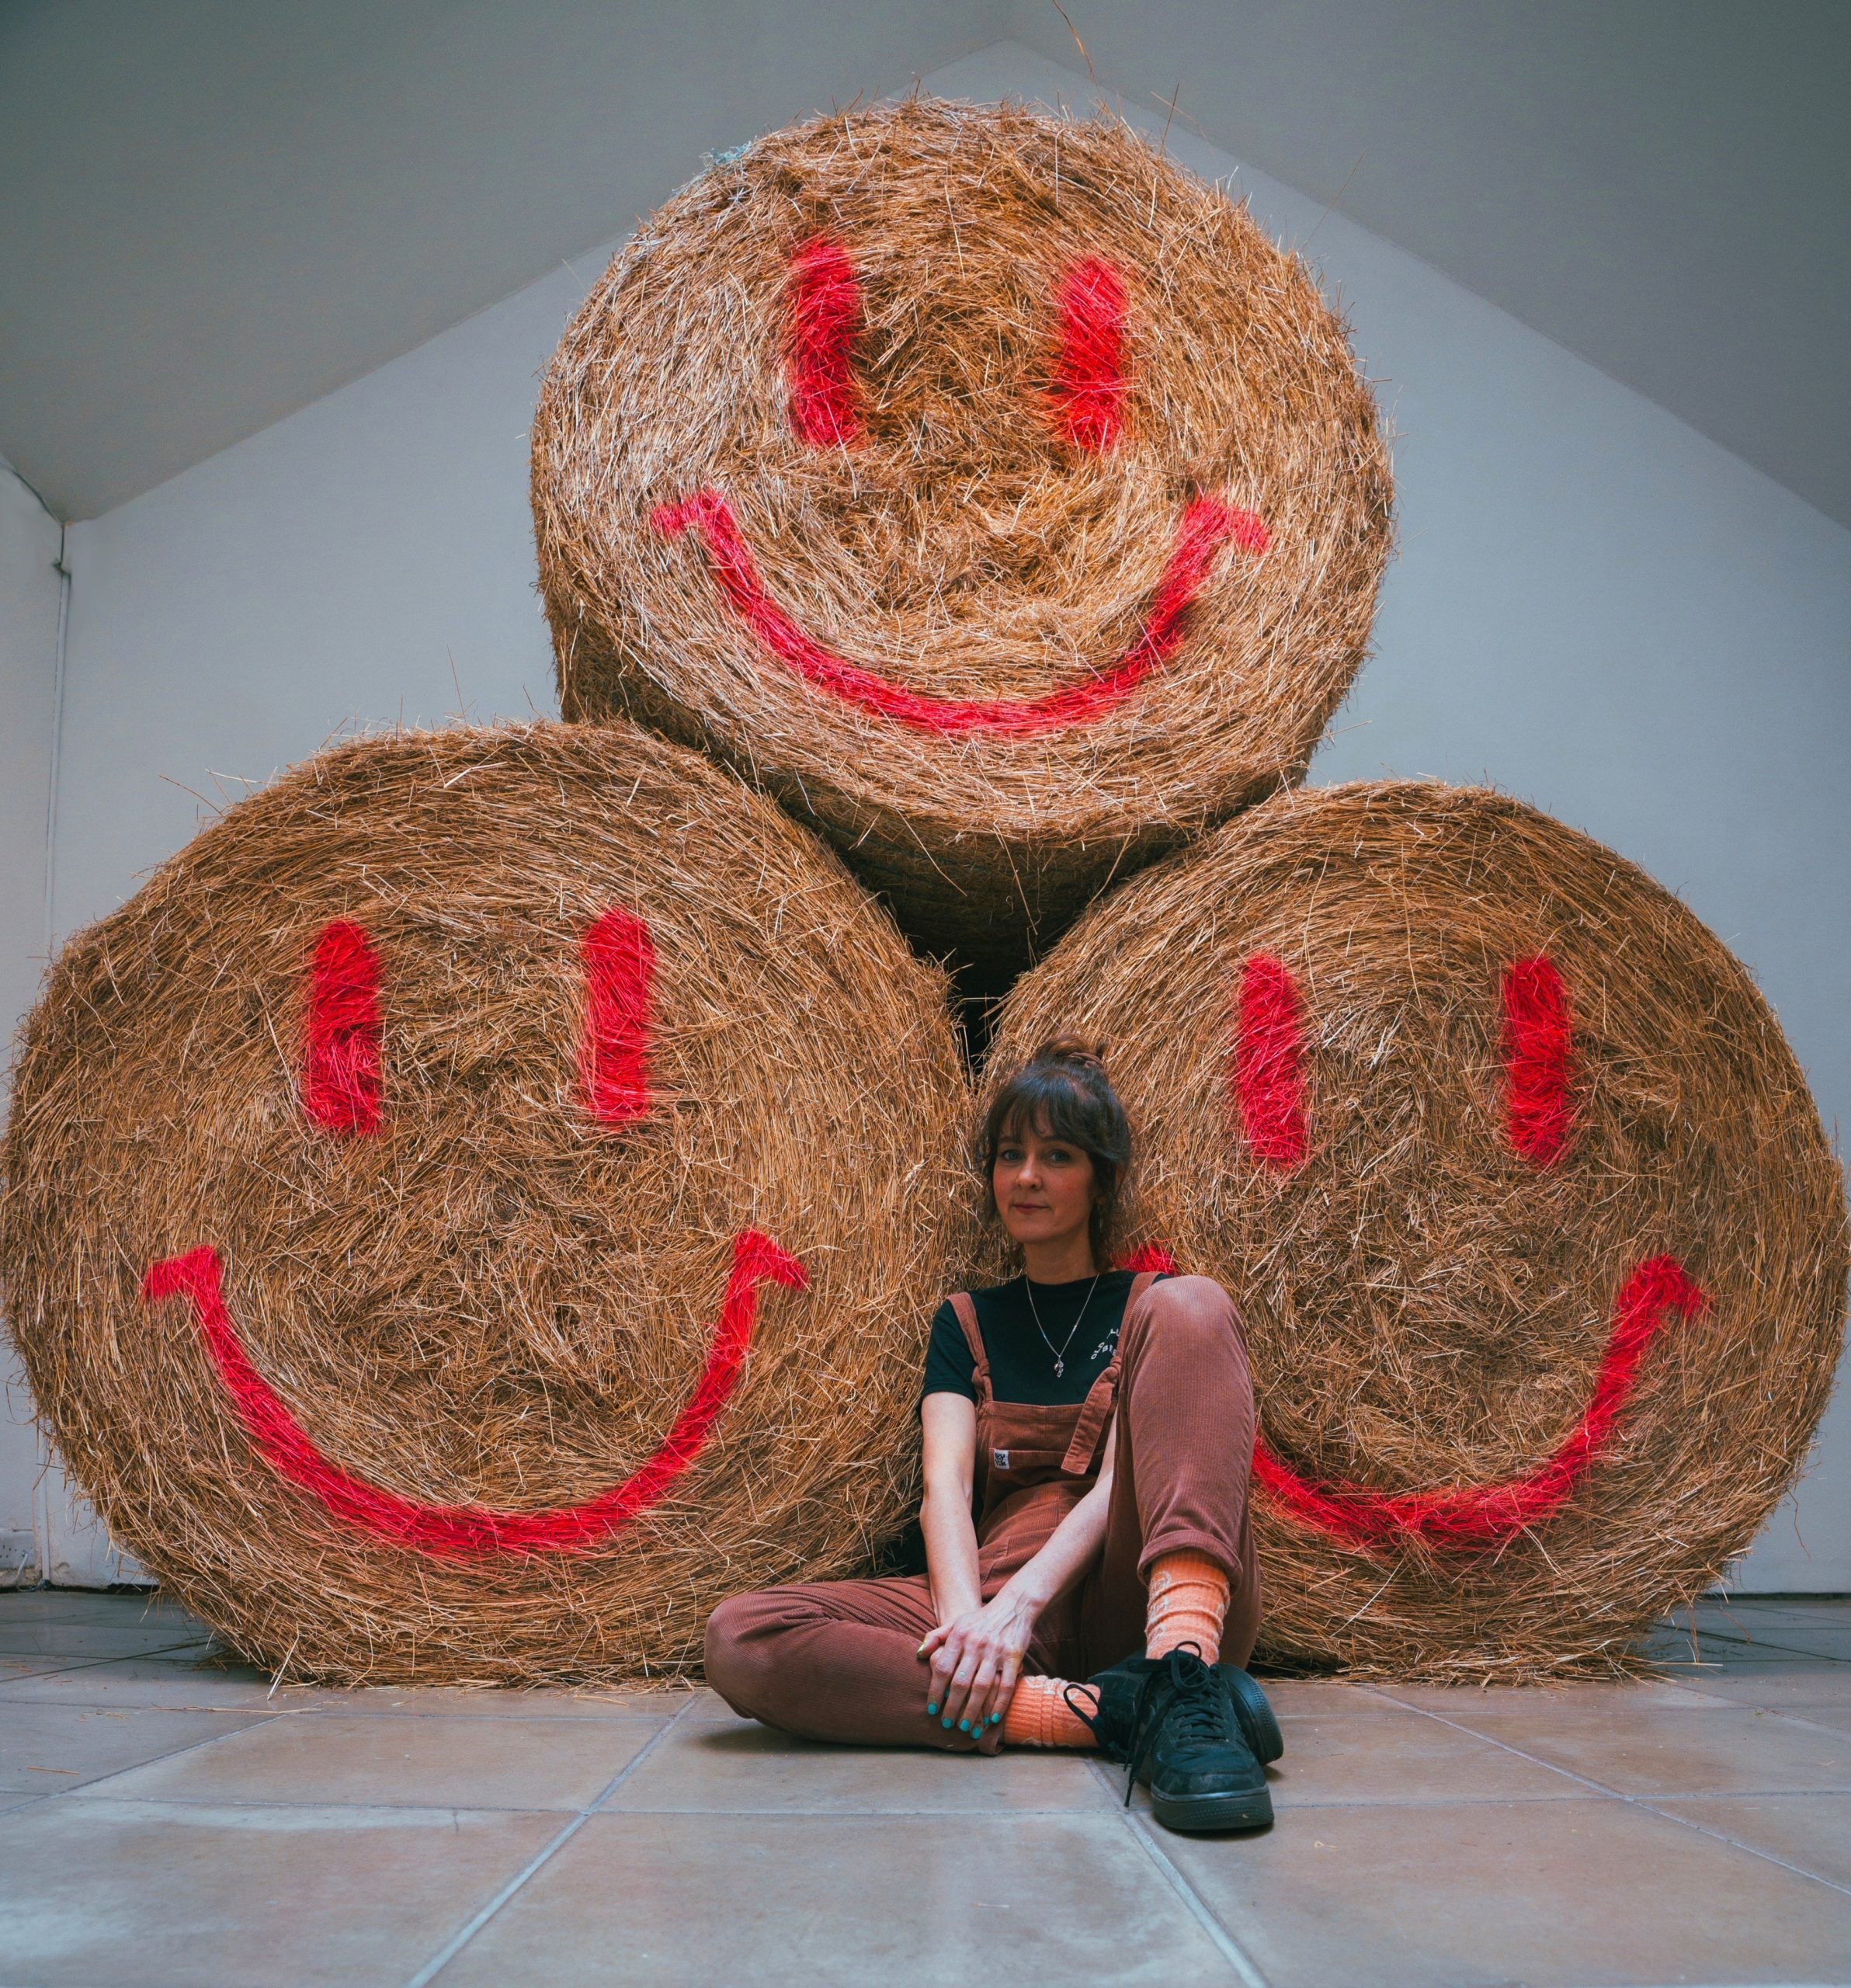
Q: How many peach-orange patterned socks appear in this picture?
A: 2